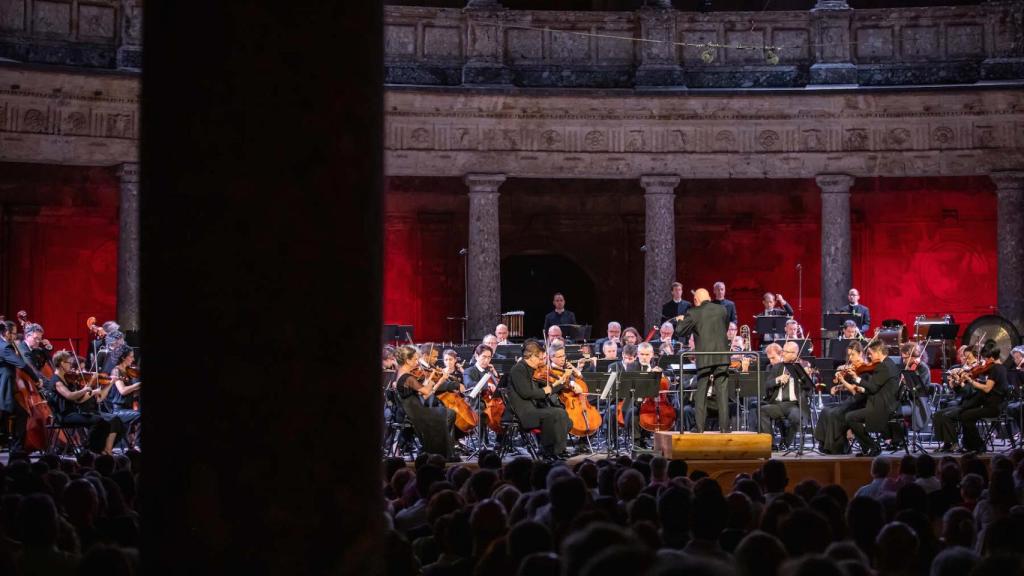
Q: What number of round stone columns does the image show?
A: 5